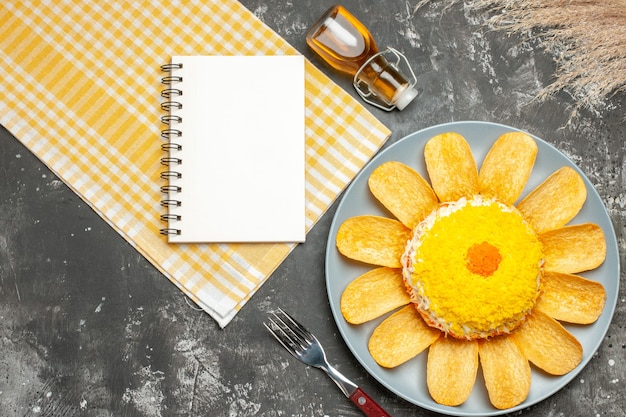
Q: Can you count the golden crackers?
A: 12